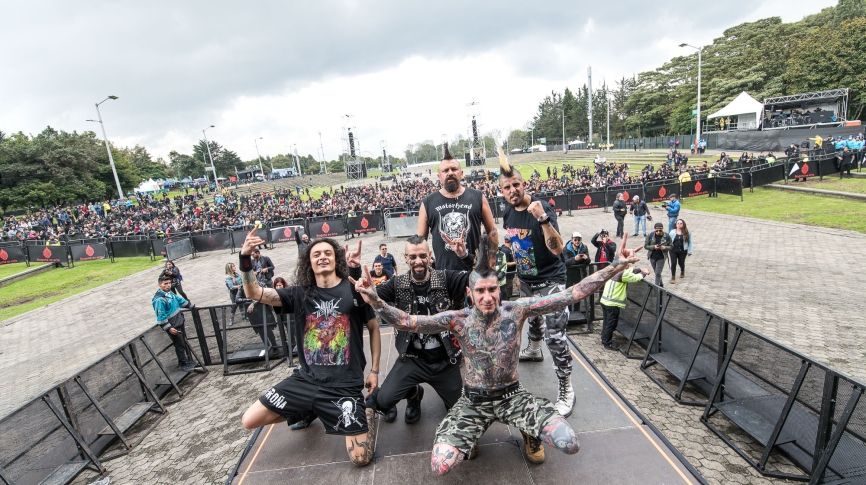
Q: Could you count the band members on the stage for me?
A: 5